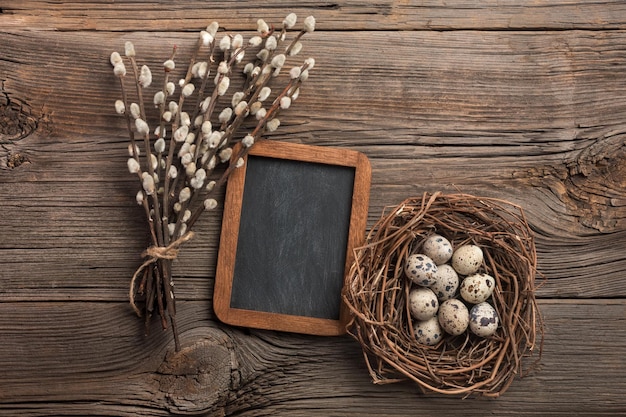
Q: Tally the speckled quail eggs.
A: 9